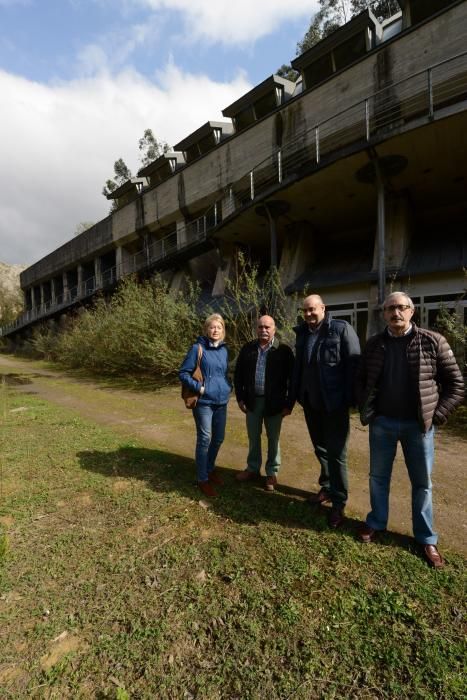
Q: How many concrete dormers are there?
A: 6